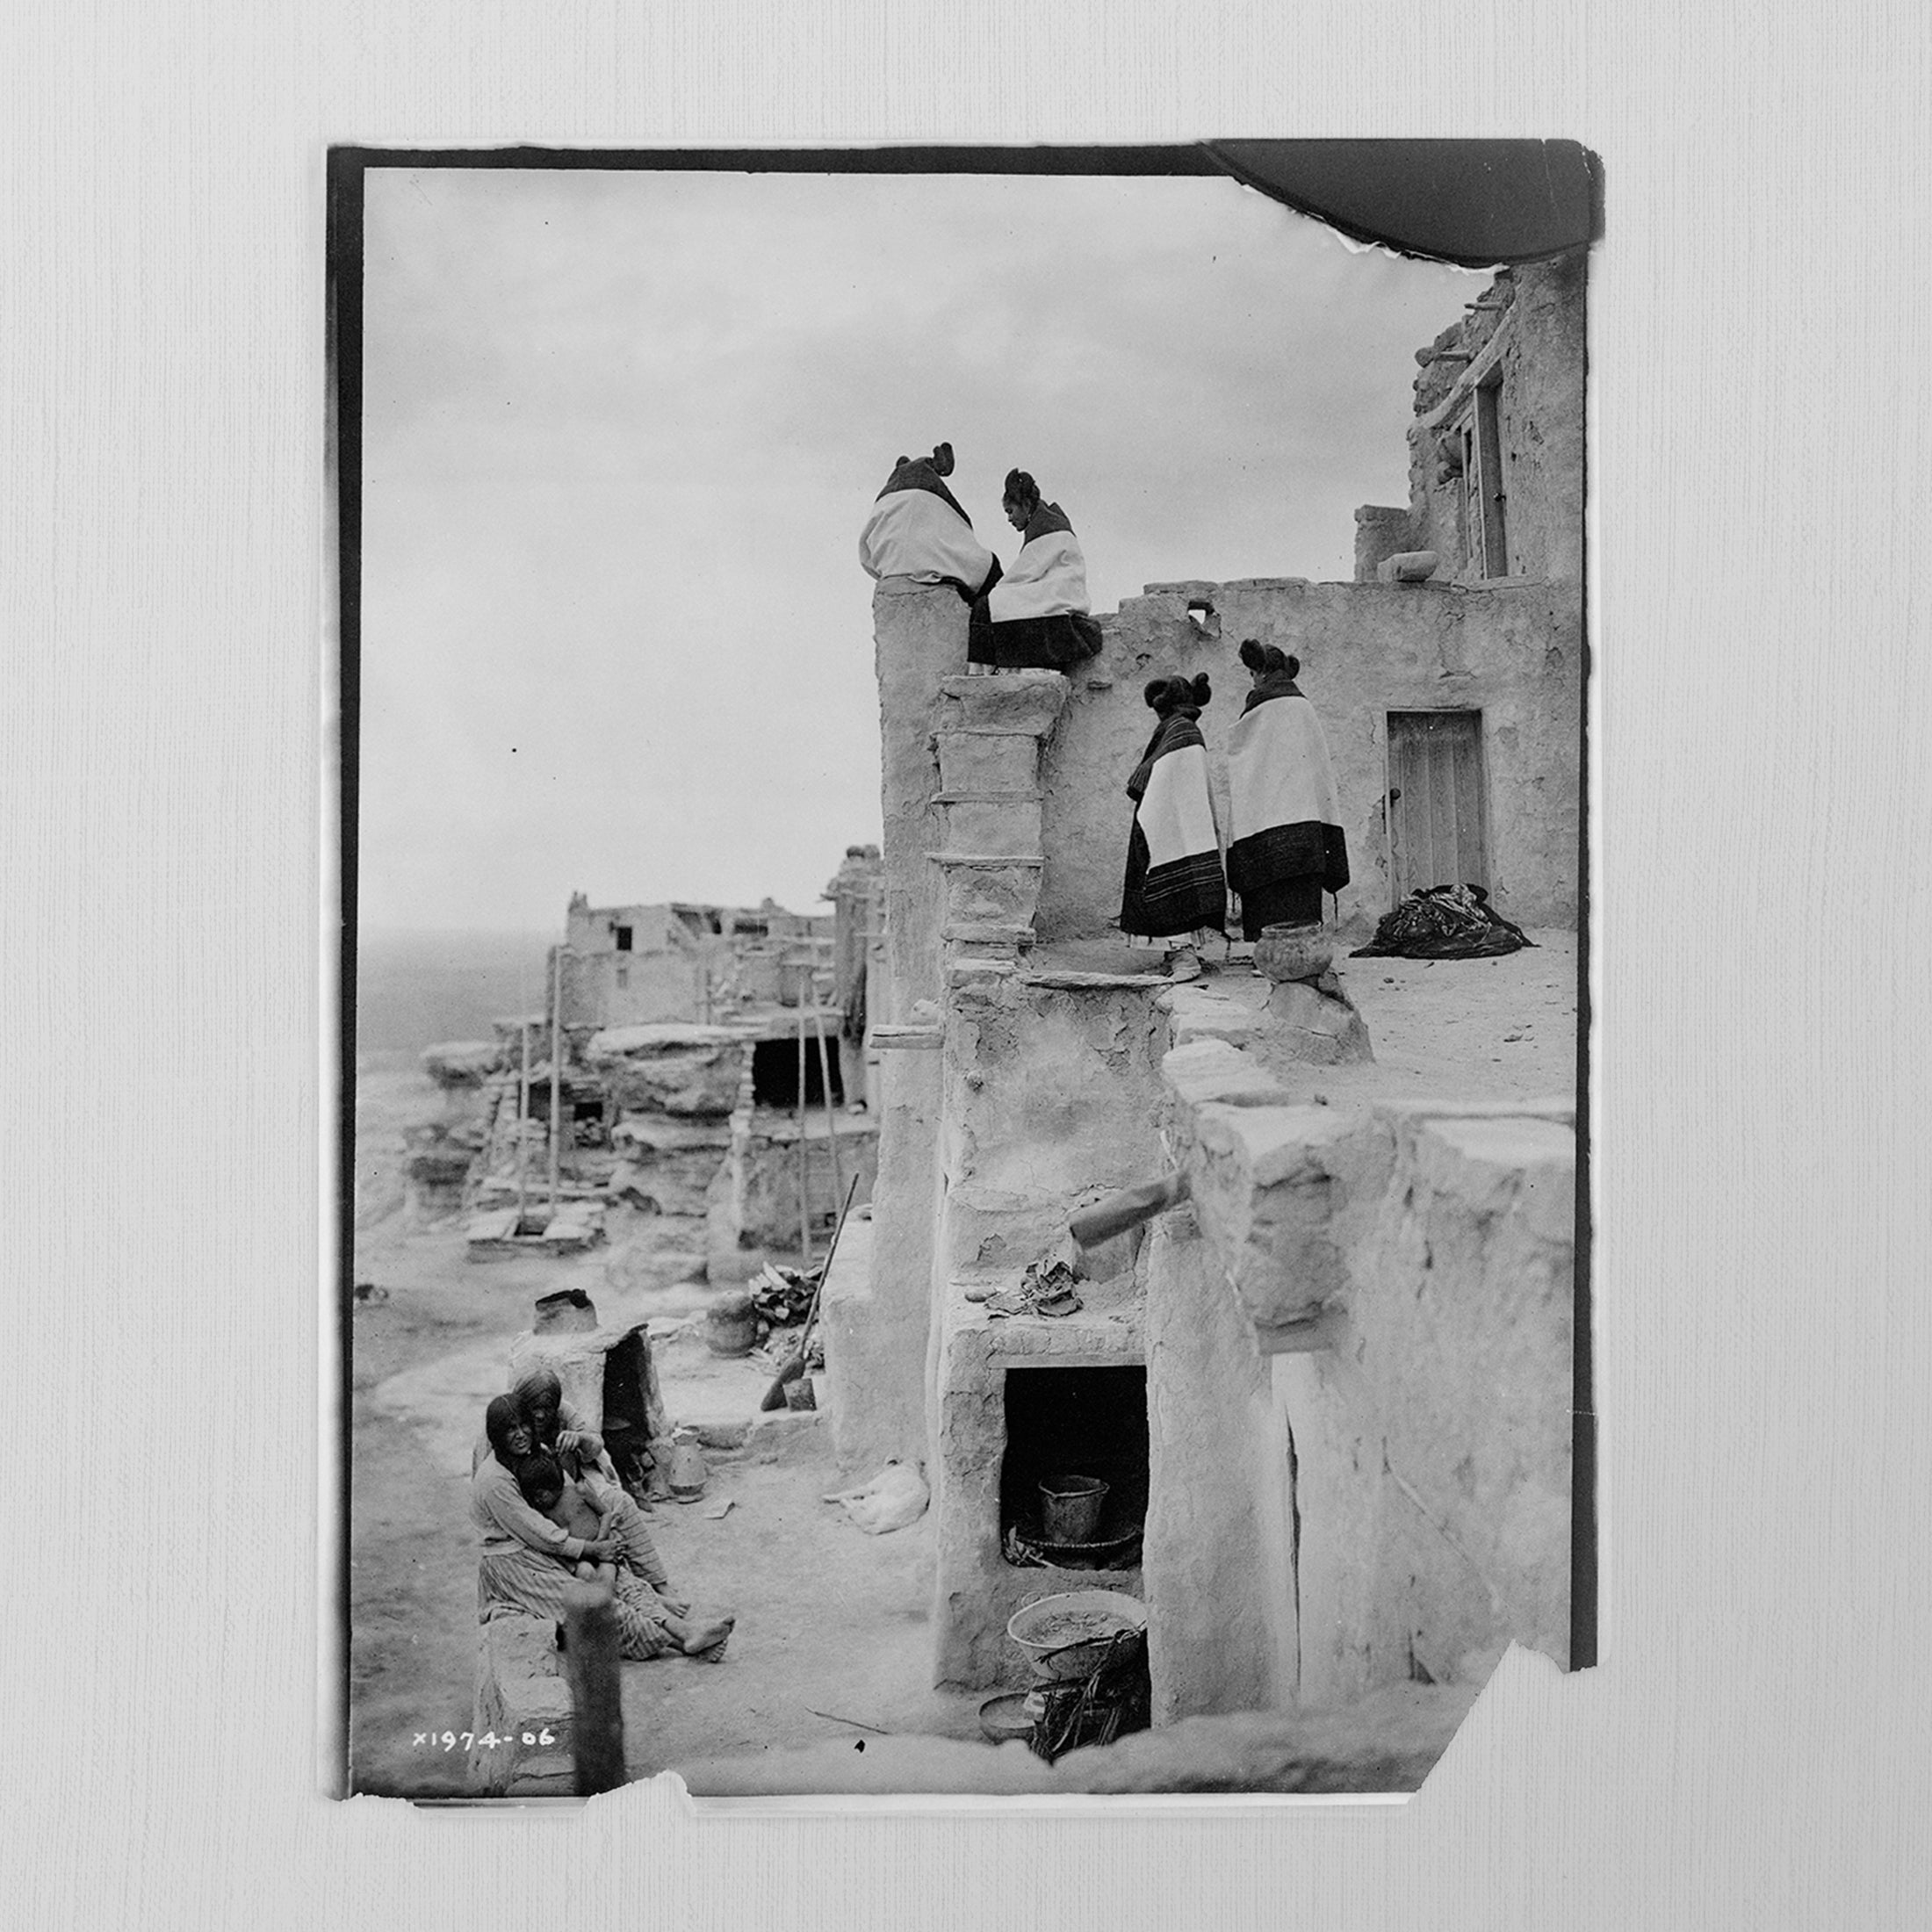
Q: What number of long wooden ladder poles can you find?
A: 4